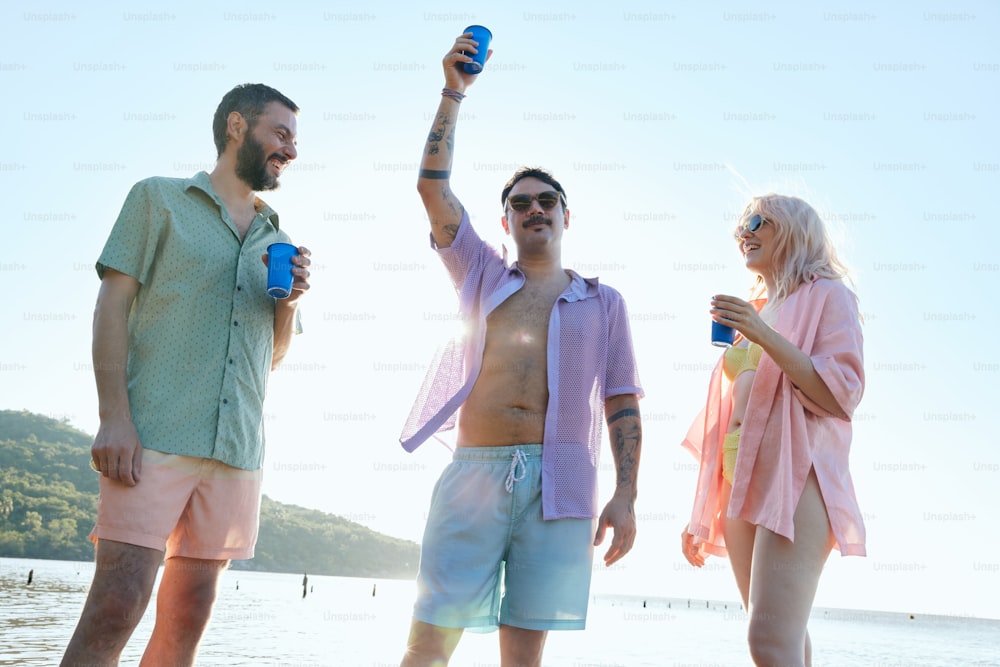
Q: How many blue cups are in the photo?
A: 3